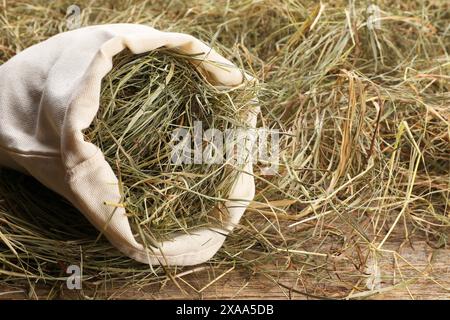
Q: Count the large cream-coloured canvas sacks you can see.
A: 1